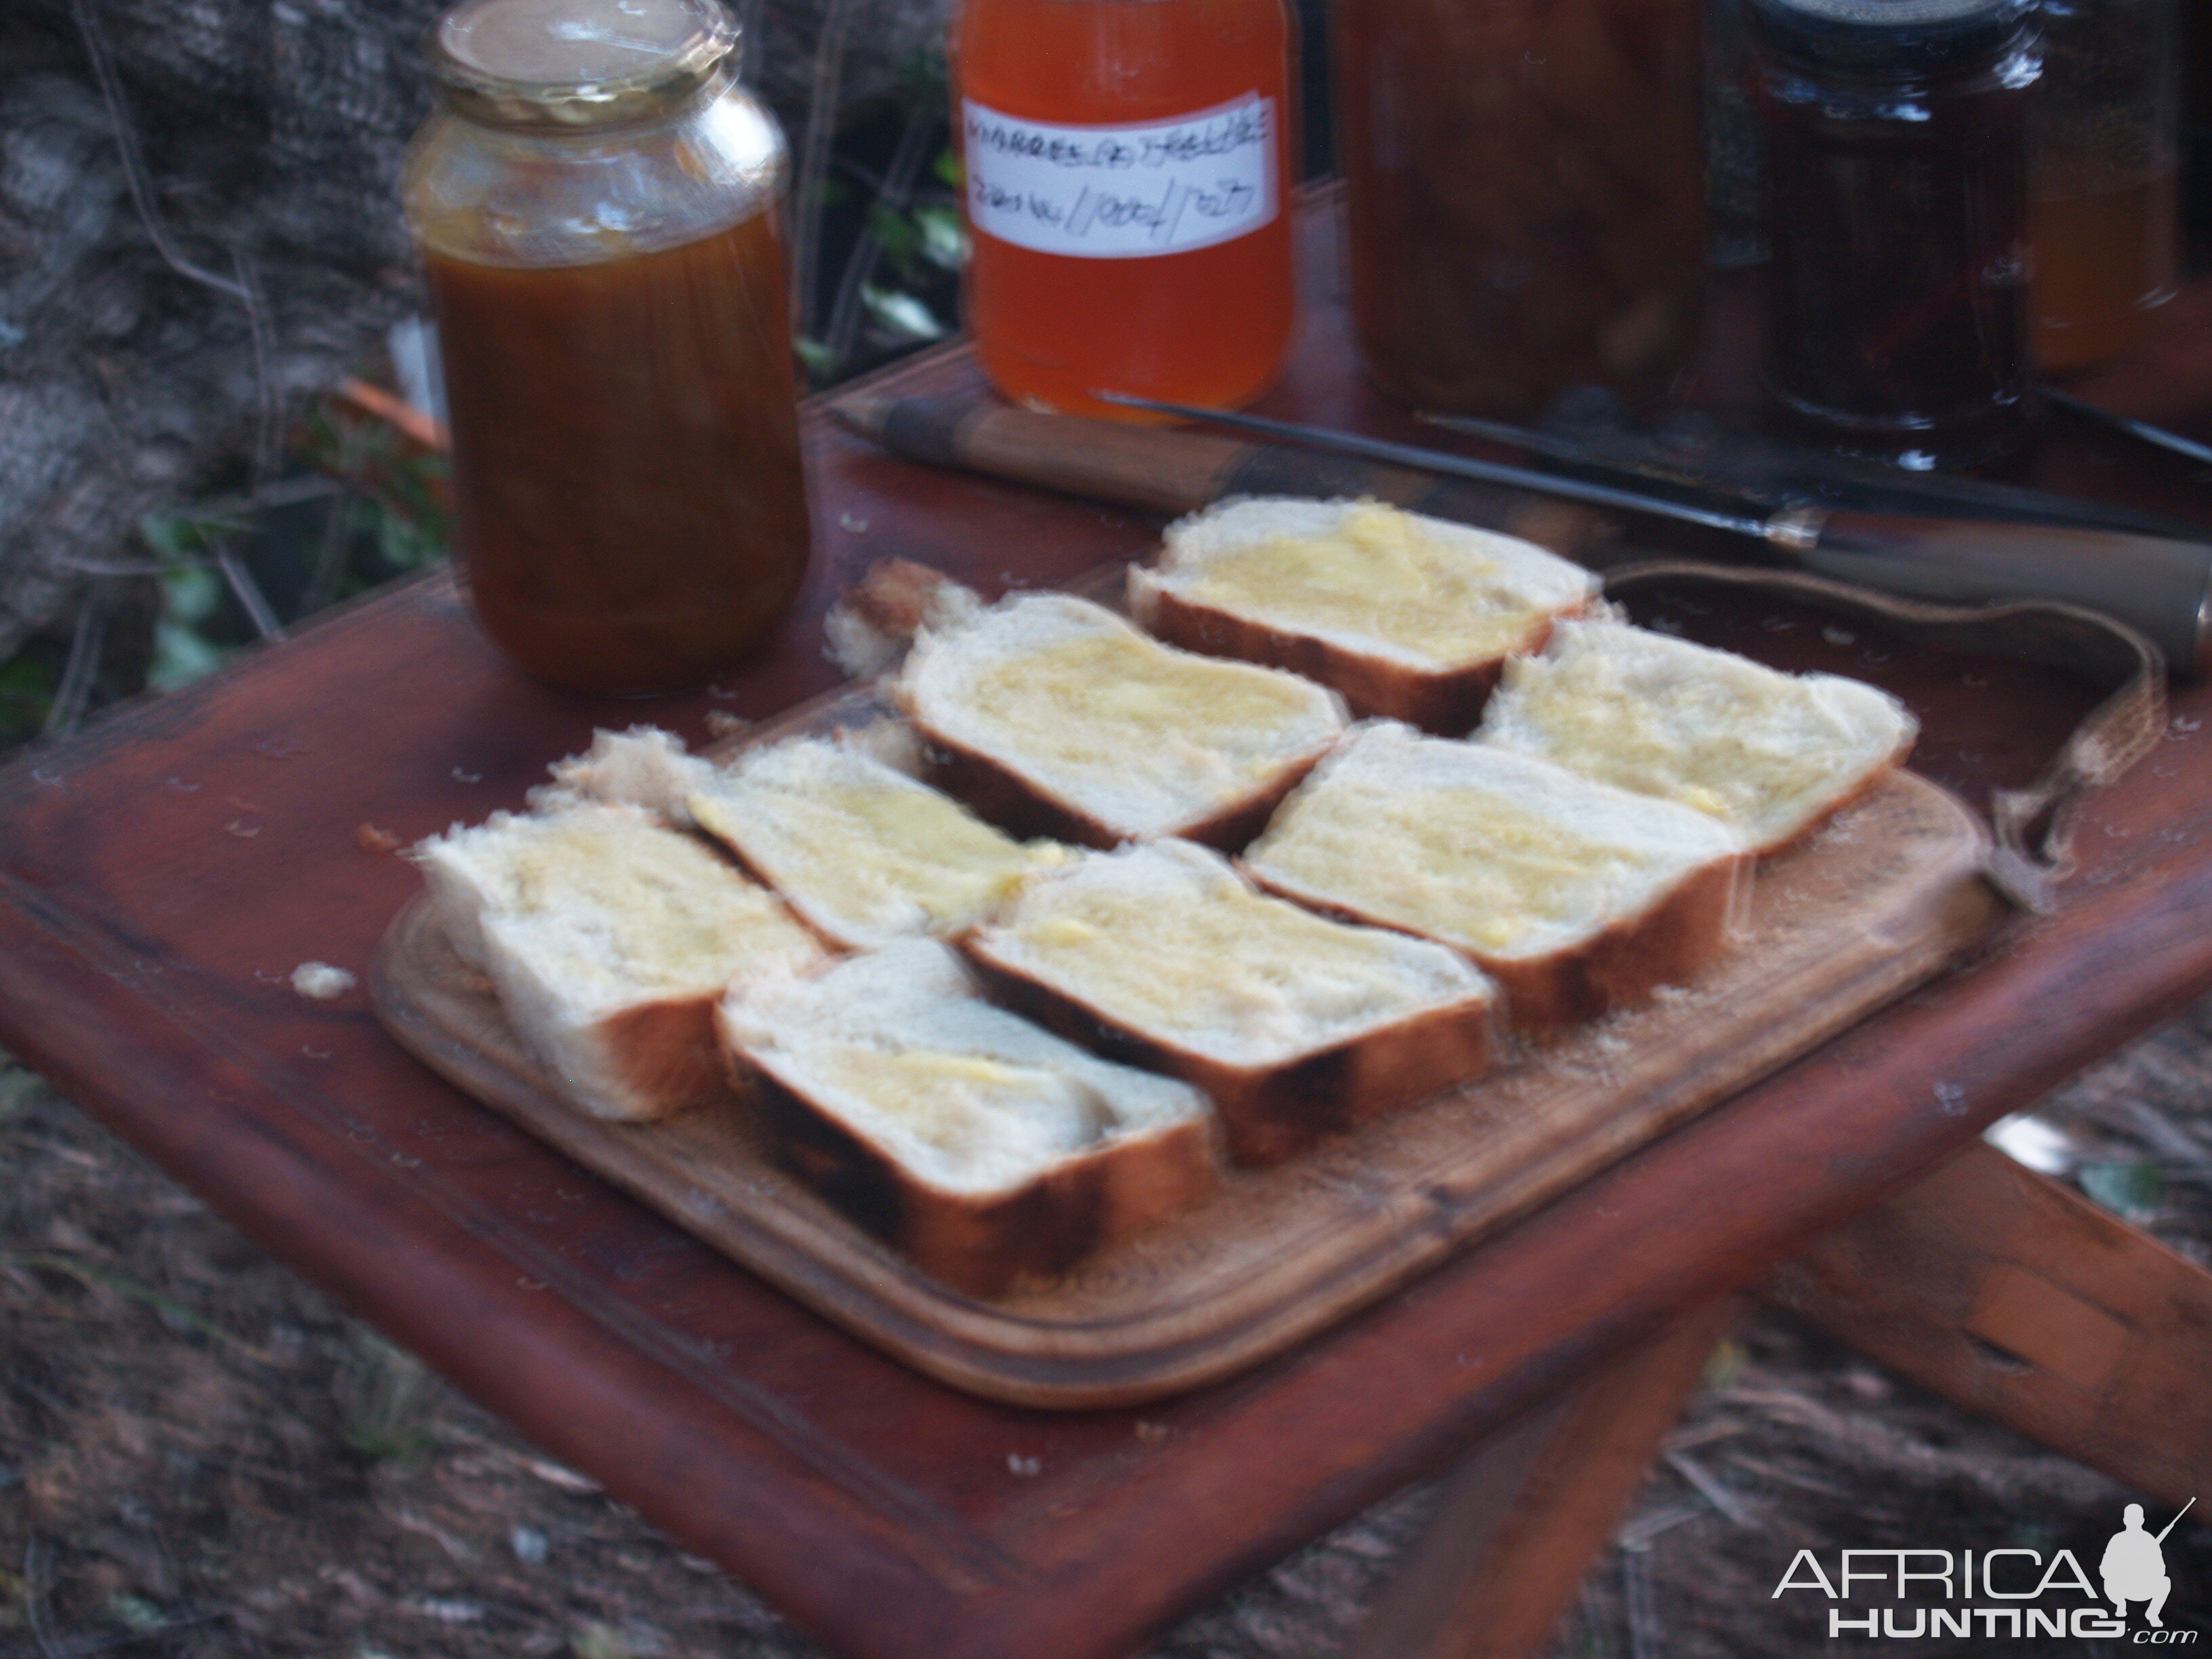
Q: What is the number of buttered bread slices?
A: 8